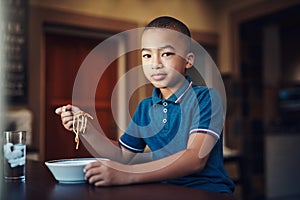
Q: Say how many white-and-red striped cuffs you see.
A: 2